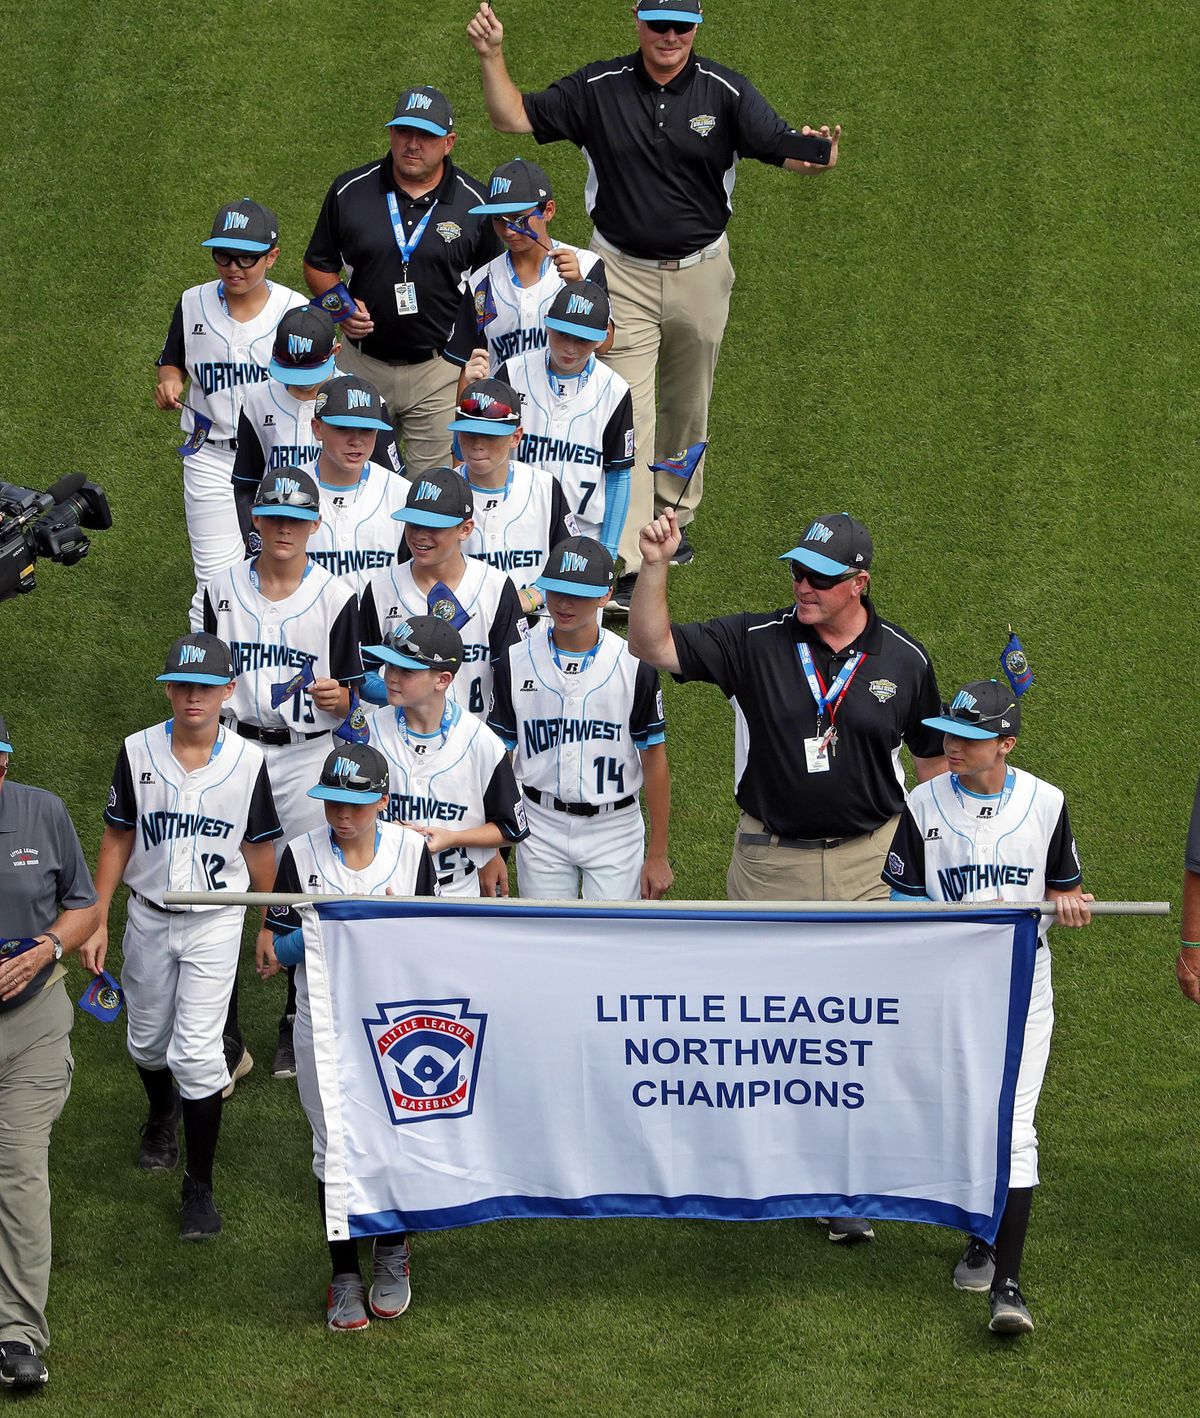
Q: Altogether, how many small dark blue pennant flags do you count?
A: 11